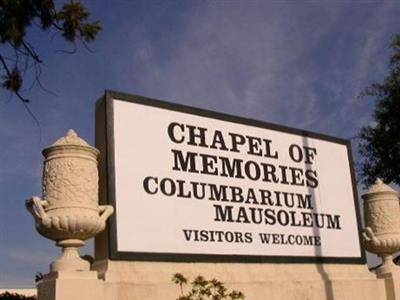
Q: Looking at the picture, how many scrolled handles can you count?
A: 3